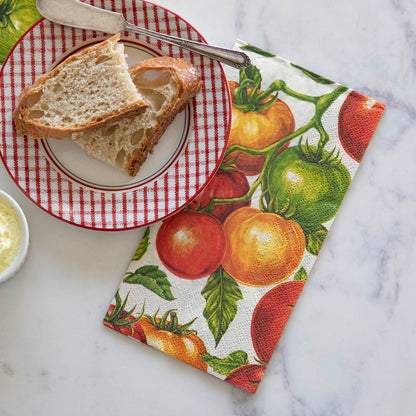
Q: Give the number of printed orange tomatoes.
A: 3